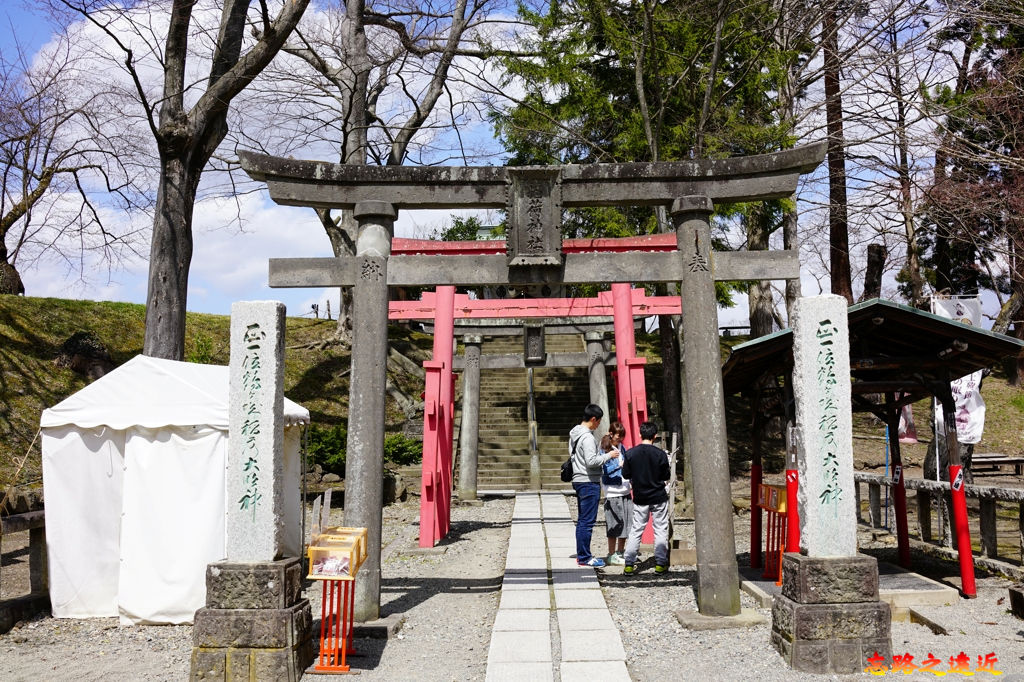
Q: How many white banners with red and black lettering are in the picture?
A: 1